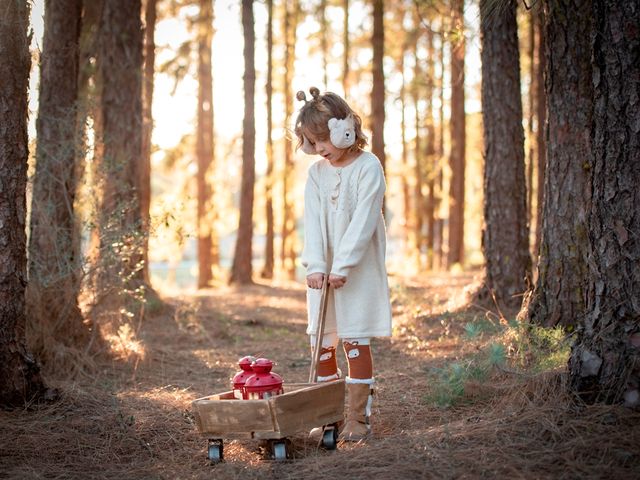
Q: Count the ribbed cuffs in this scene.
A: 2